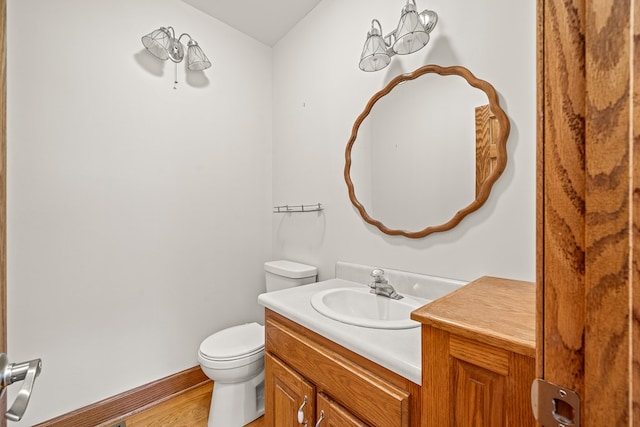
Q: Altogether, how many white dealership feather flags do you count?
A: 0